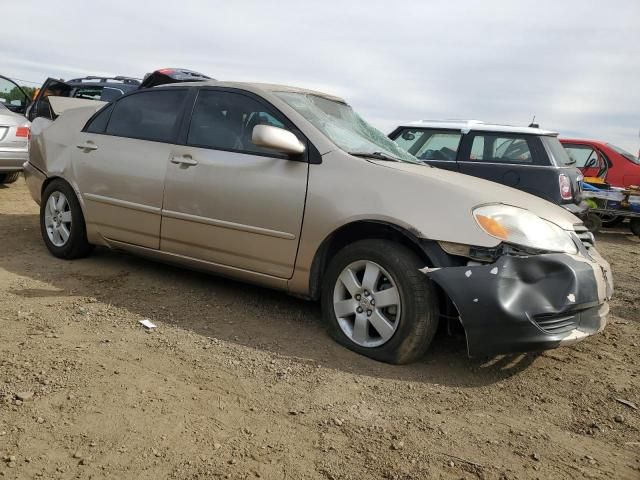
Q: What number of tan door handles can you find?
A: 2